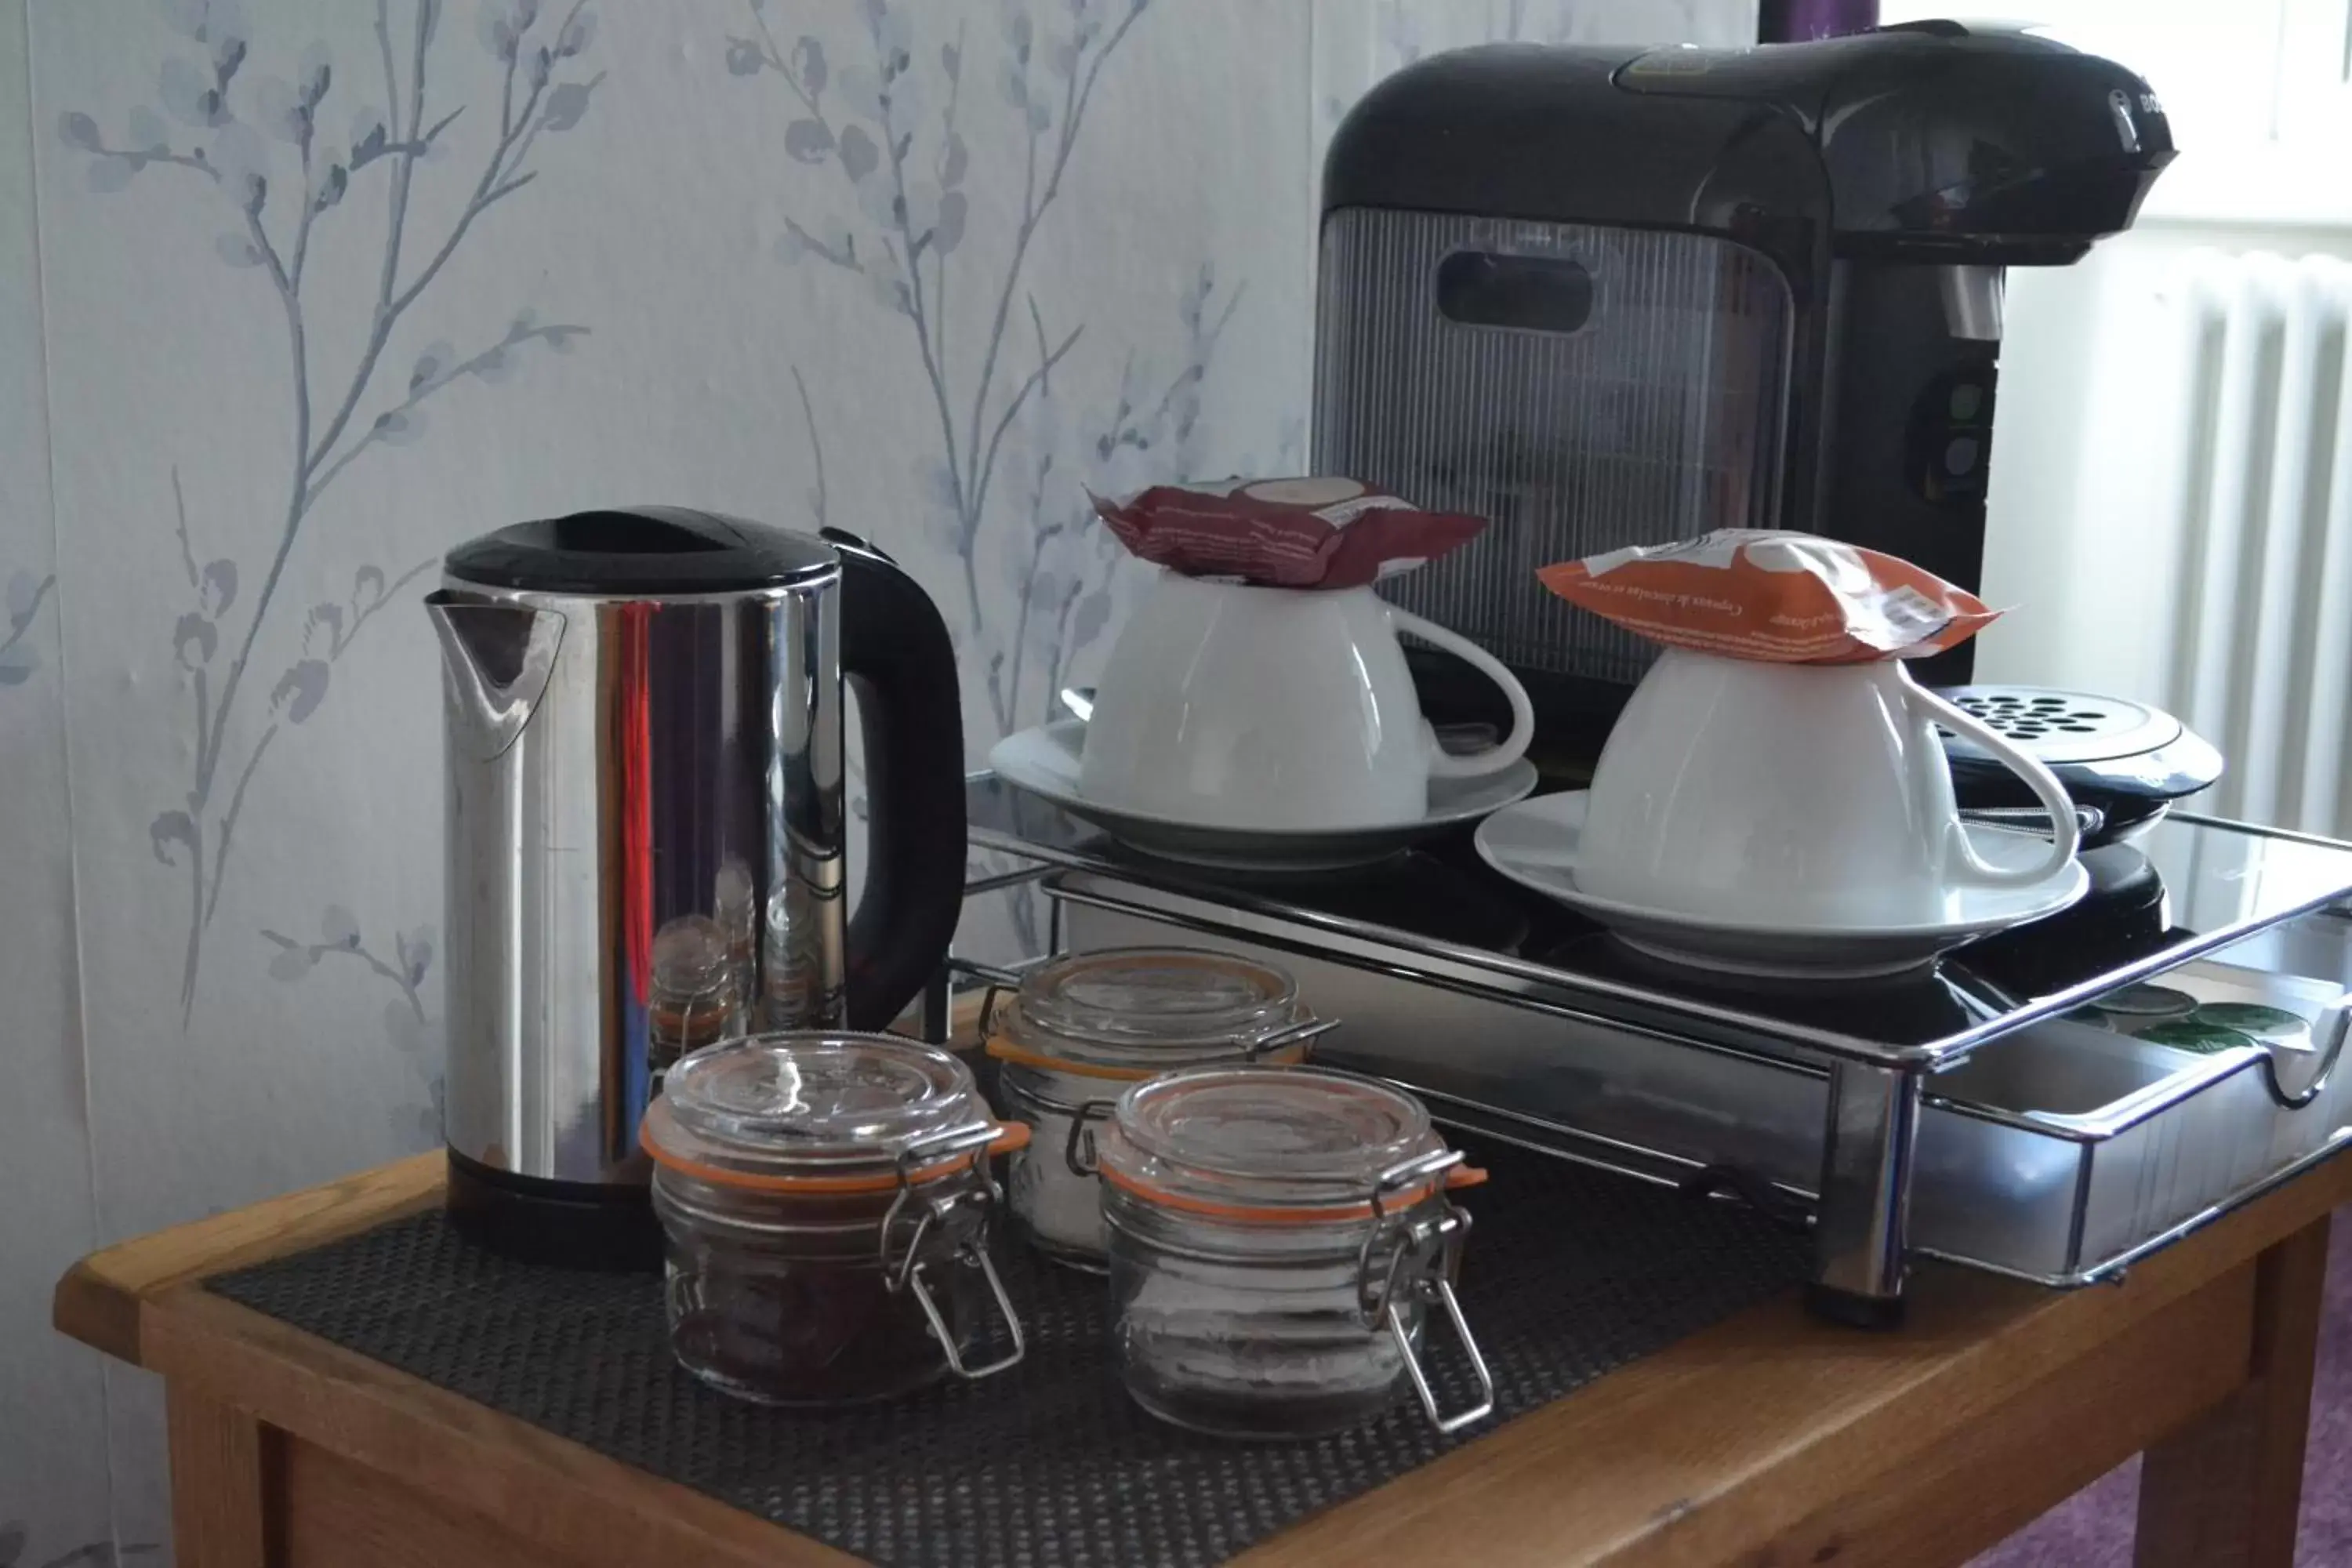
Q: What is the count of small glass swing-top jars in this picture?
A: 3